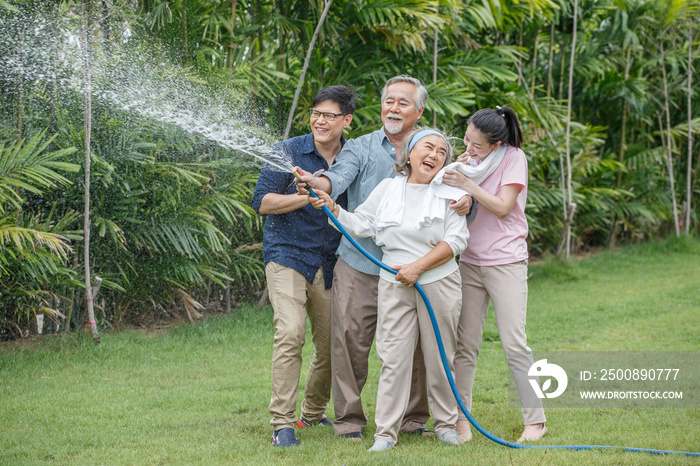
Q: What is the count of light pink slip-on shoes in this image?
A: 2